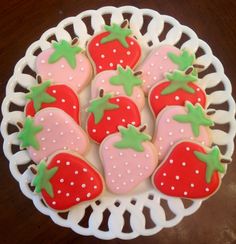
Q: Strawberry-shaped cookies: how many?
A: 12